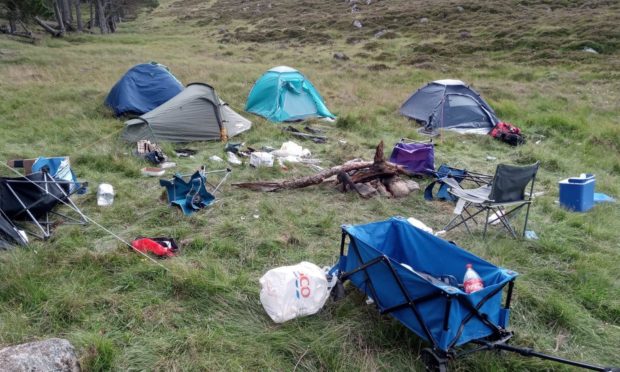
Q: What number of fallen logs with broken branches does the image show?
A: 1